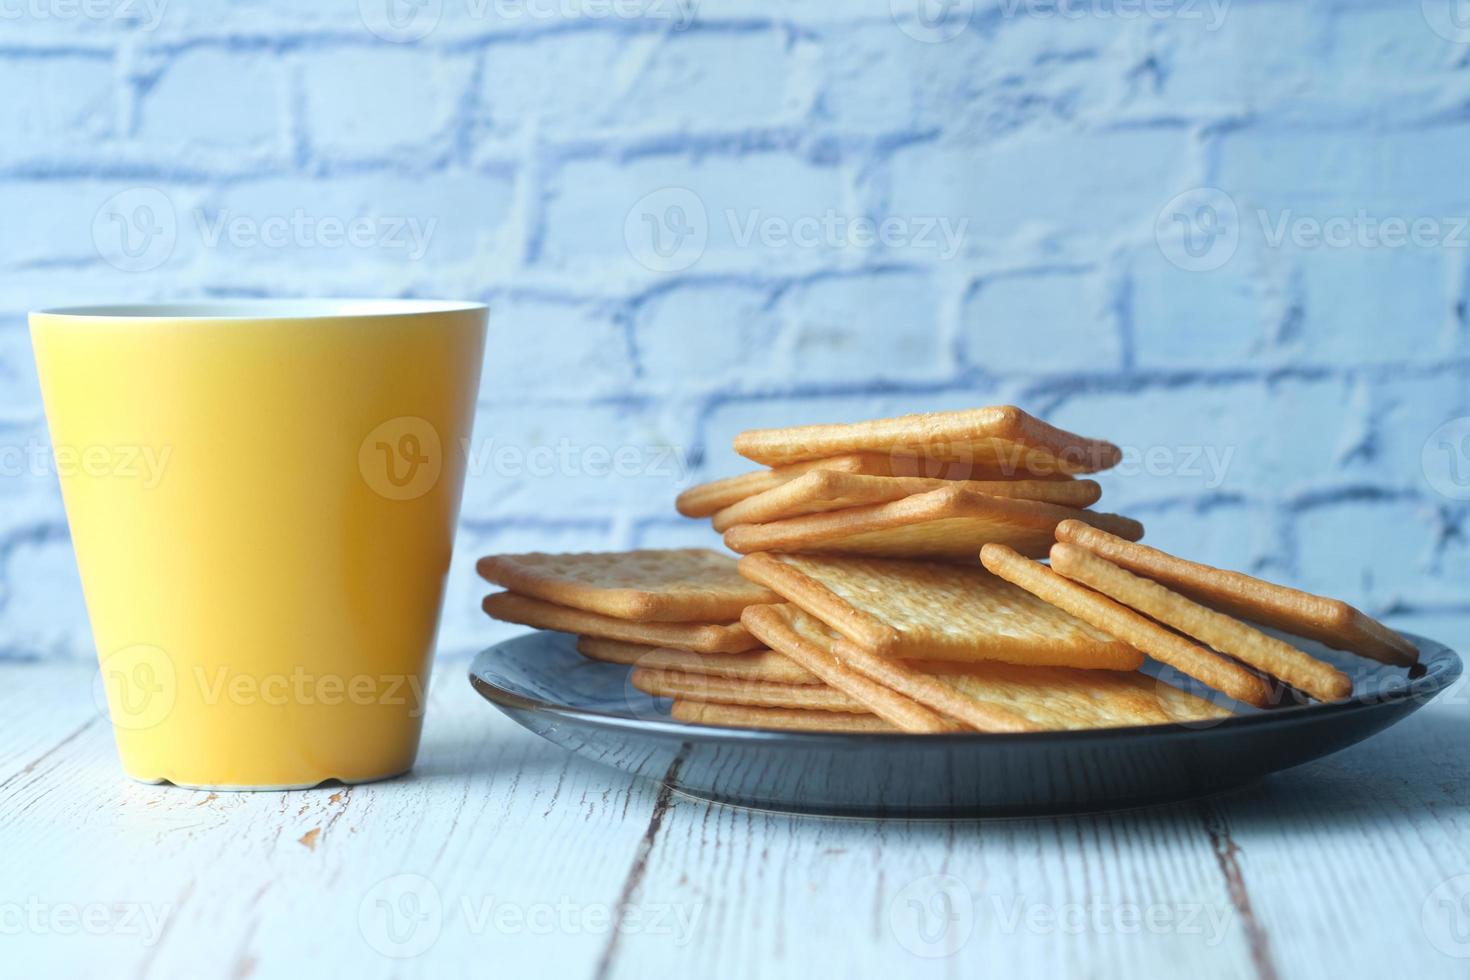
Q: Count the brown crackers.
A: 15